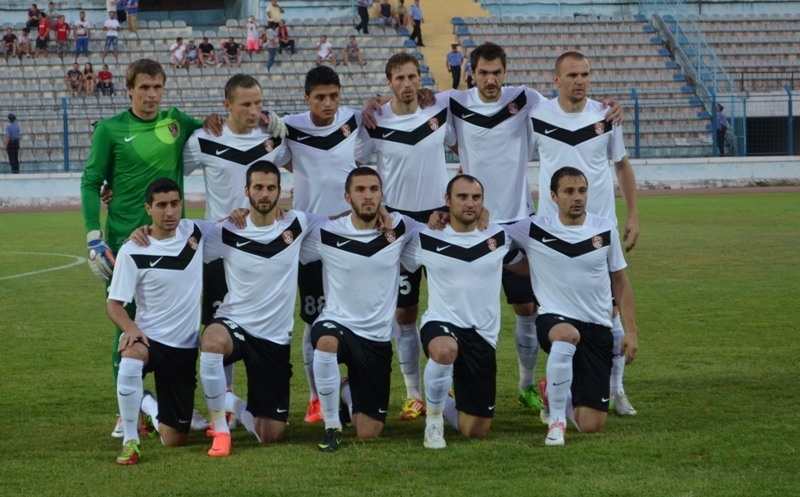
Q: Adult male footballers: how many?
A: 11